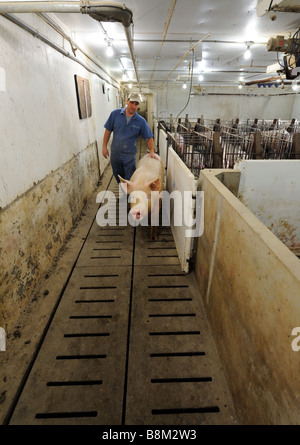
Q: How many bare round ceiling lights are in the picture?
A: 8